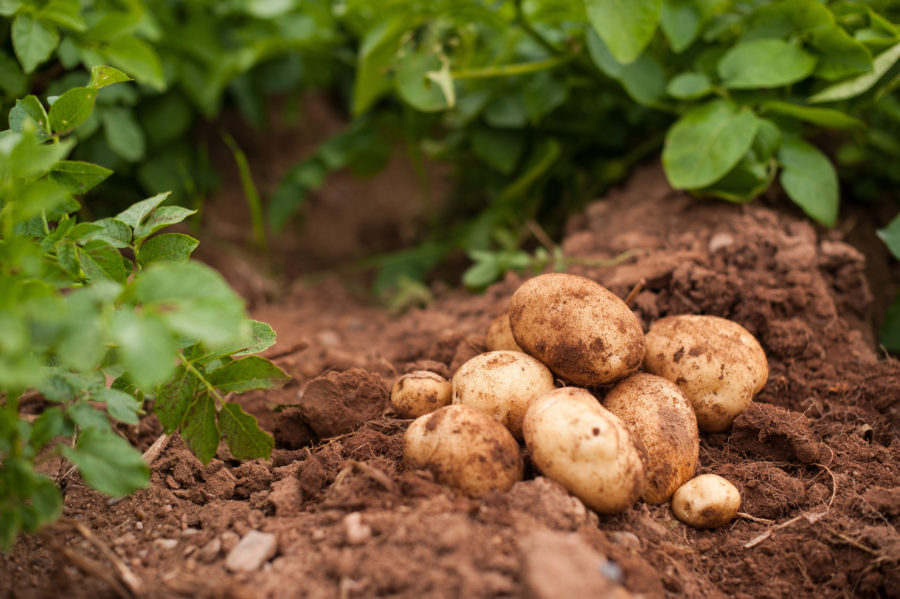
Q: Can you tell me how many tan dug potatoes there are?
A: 9